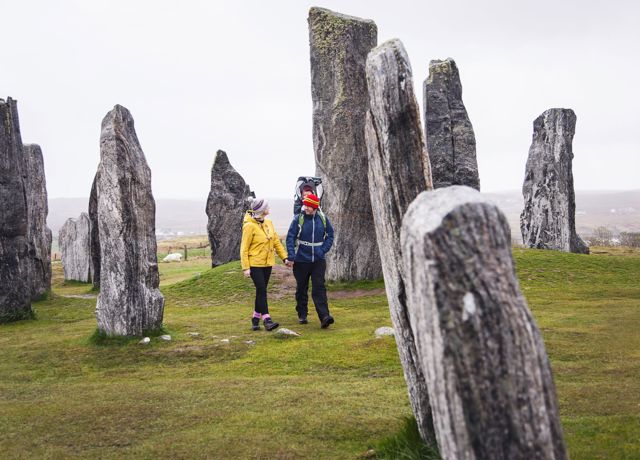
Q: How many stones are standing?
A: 11